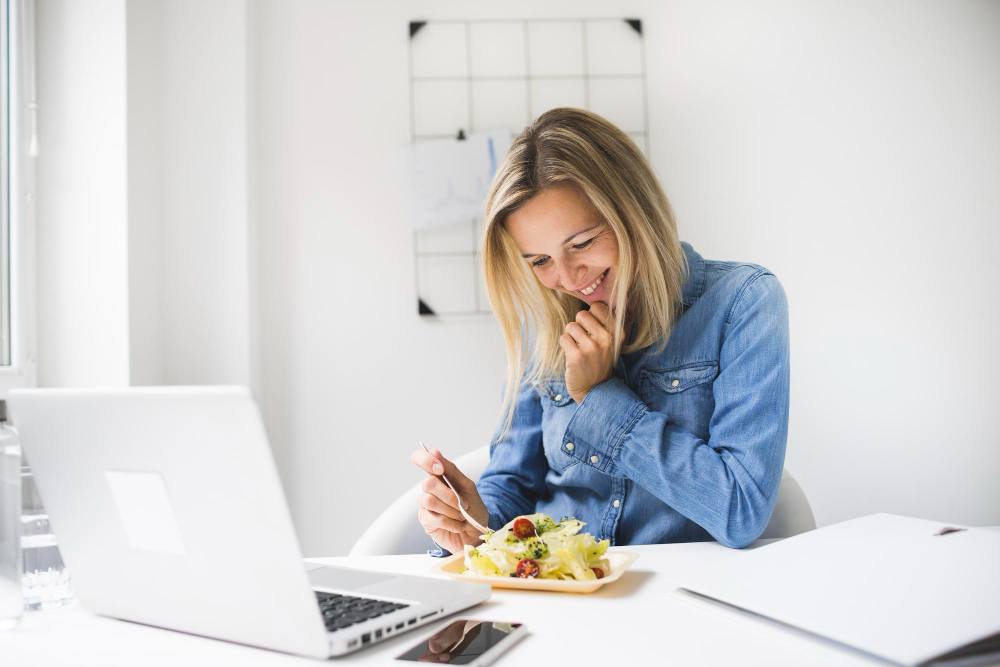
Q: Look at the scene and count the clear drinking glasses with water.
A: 1